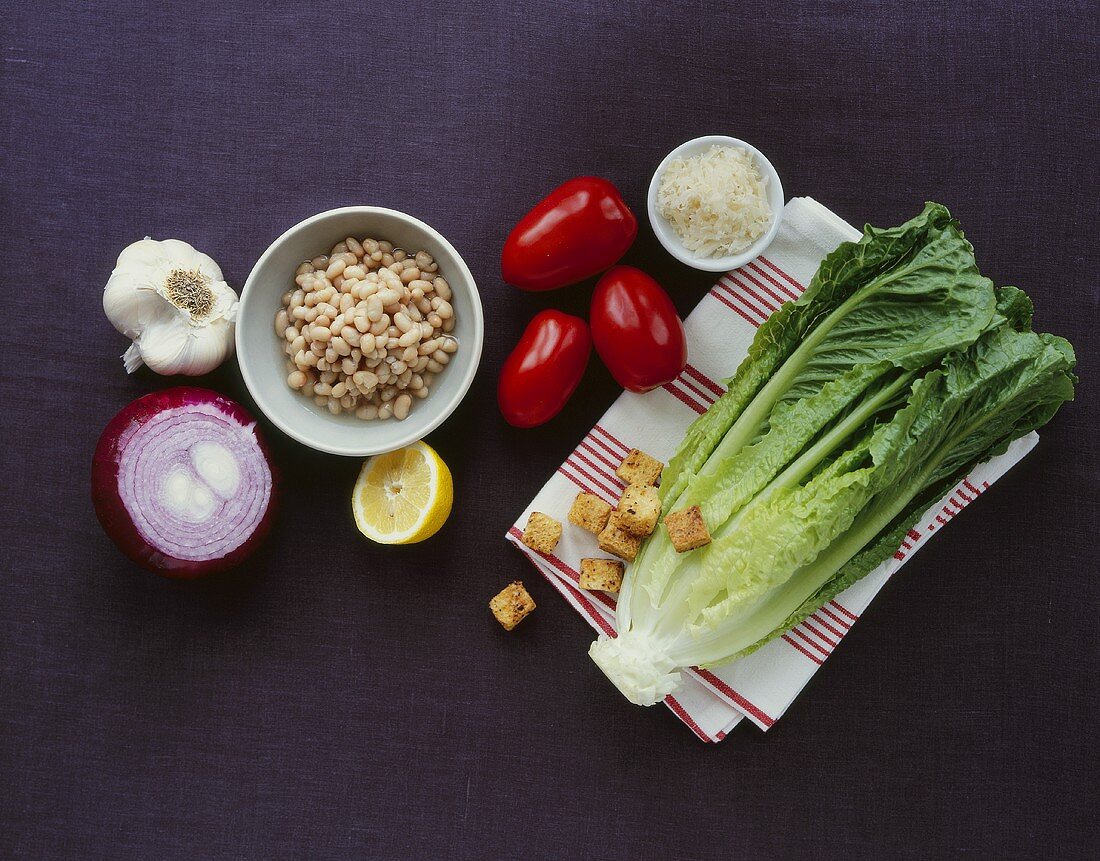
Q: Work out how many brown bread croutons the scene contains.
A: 8